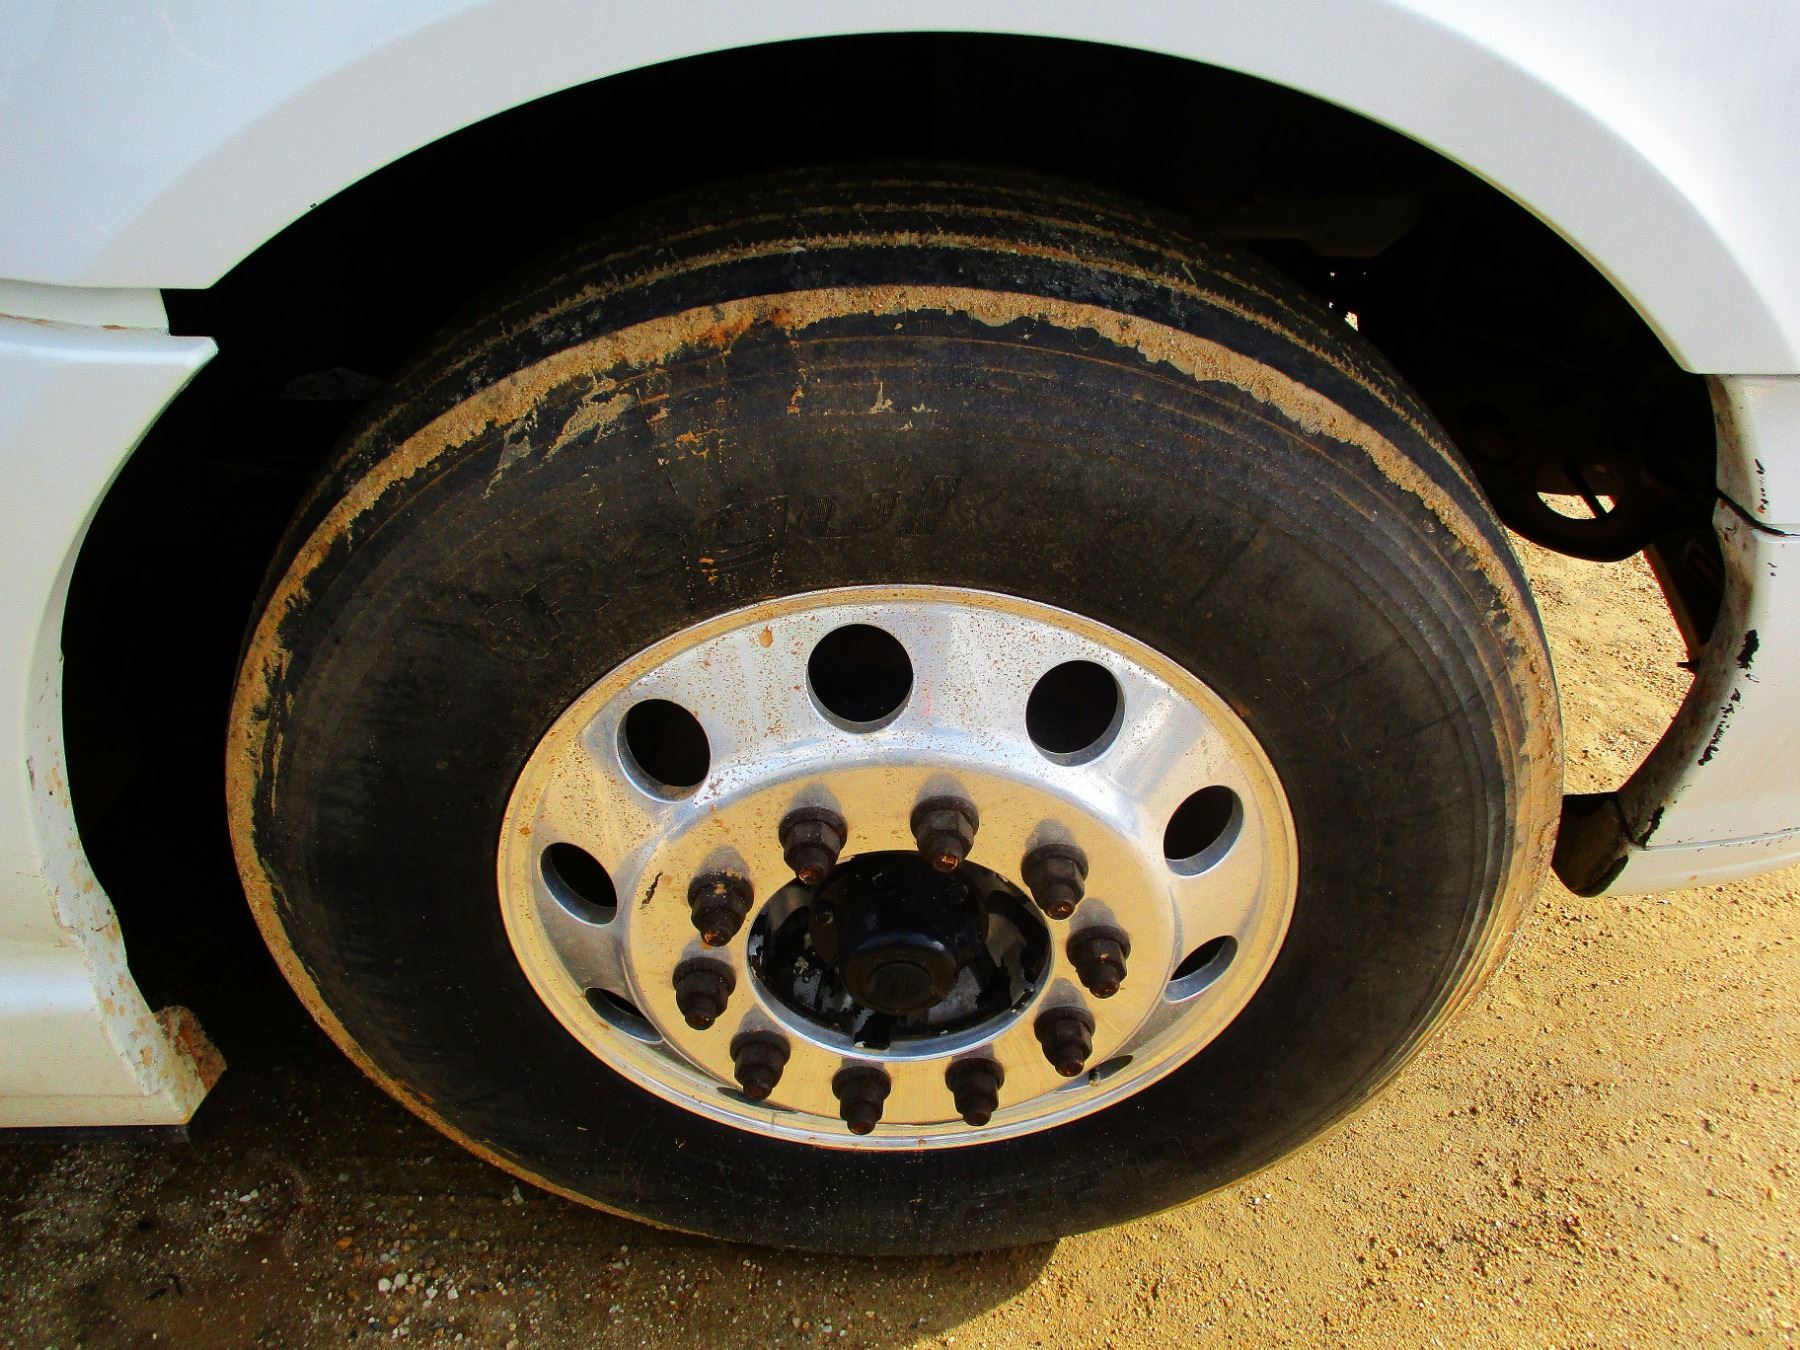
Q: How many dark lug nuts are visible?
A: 10